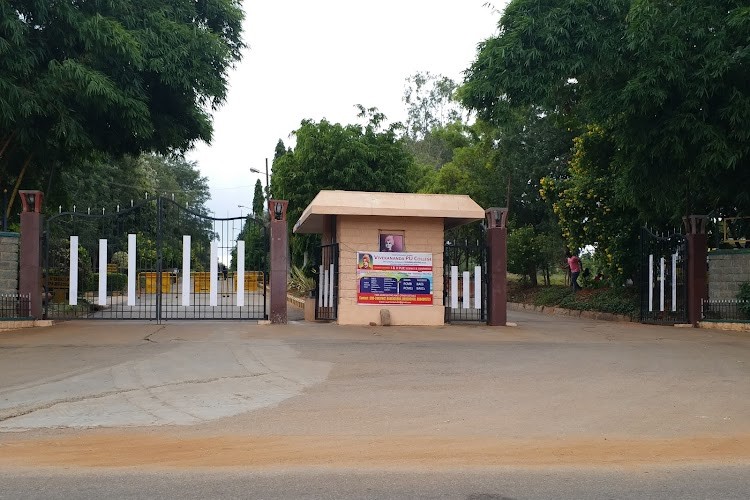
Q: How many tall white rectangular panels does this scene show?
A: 15